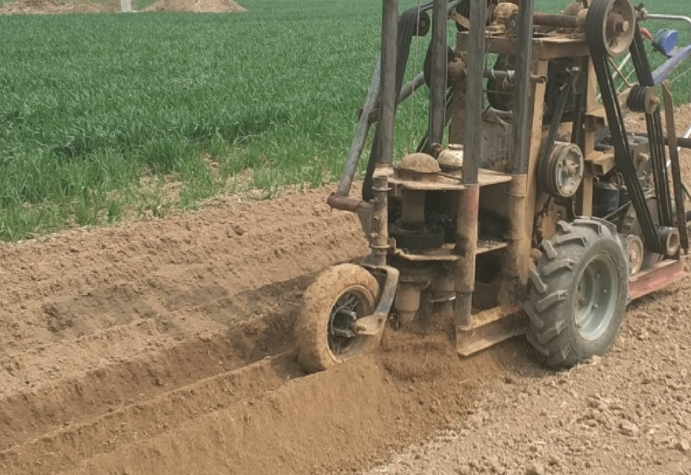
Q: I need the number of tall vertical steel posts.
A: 4